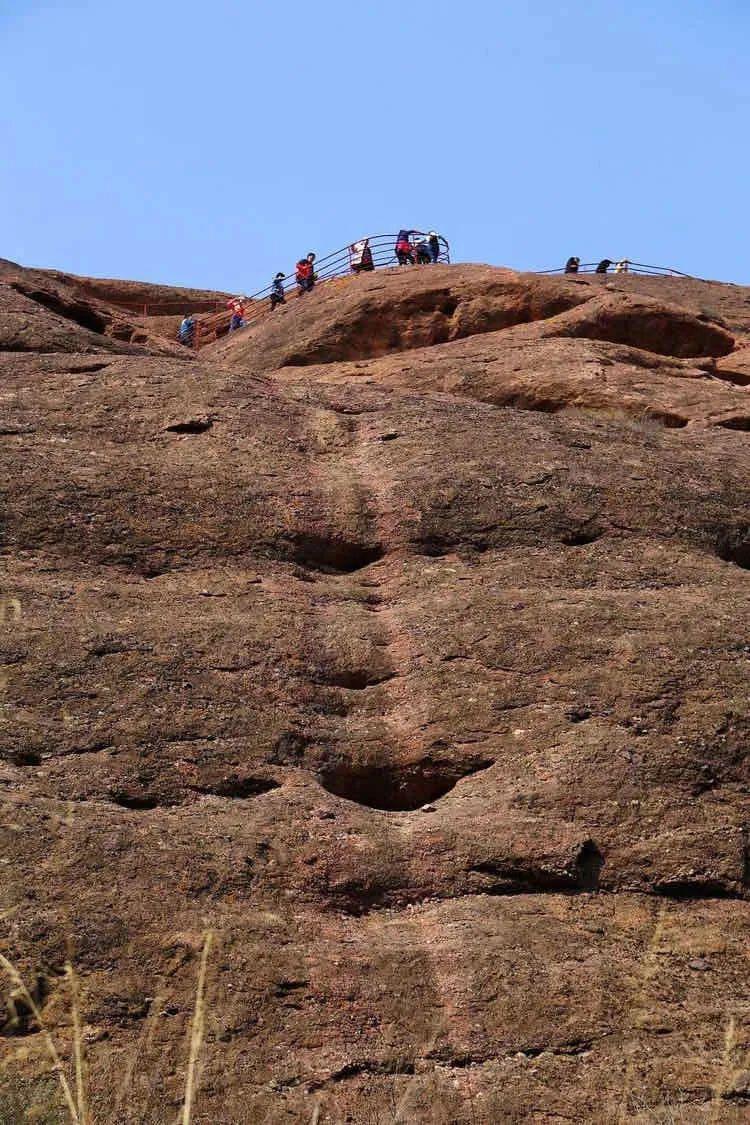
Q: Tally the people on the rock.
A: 11